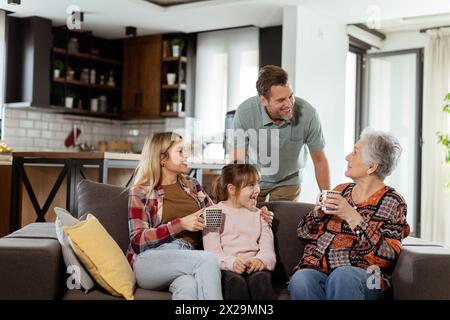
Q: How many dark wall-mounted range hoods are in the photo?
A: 1